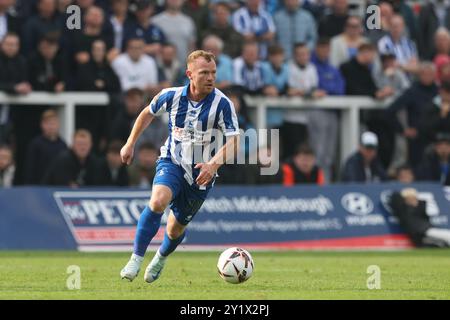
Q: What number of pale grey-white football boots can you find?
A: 2